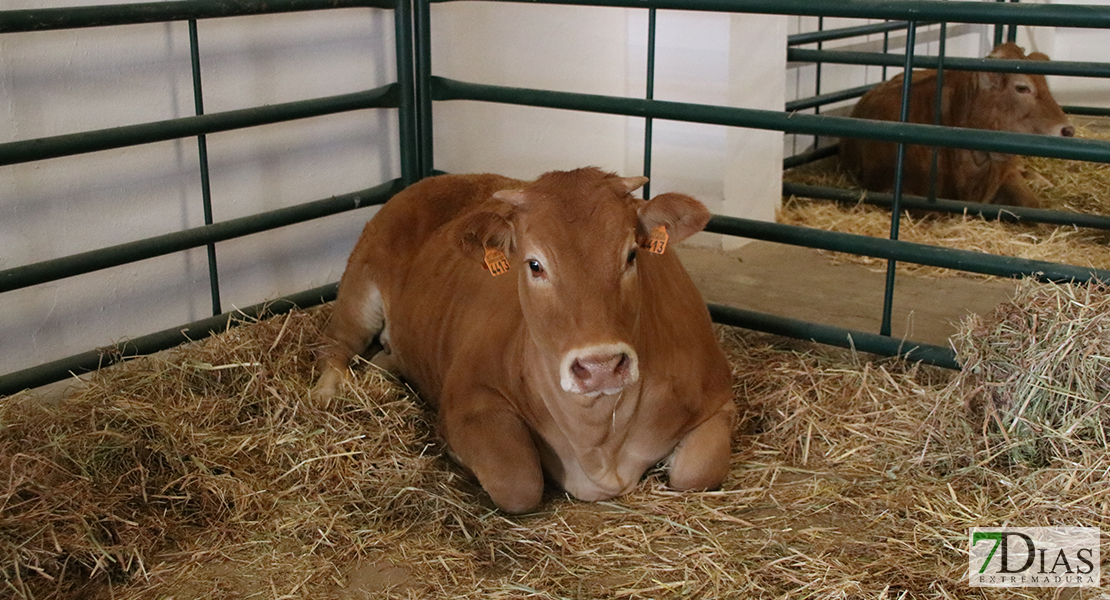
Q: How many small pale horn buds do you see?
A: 2